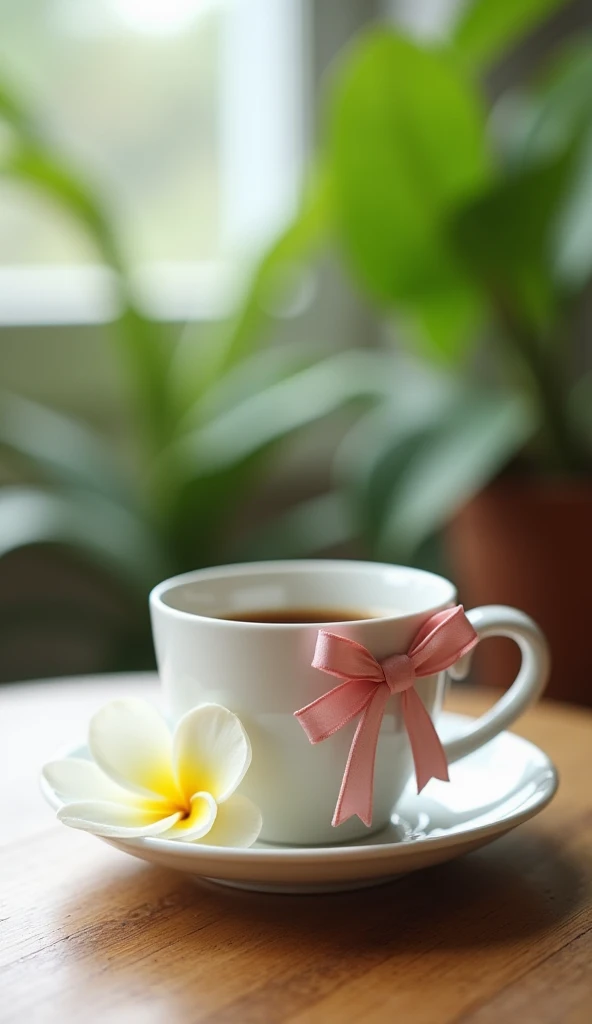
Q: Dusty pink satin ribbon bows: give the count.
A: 1